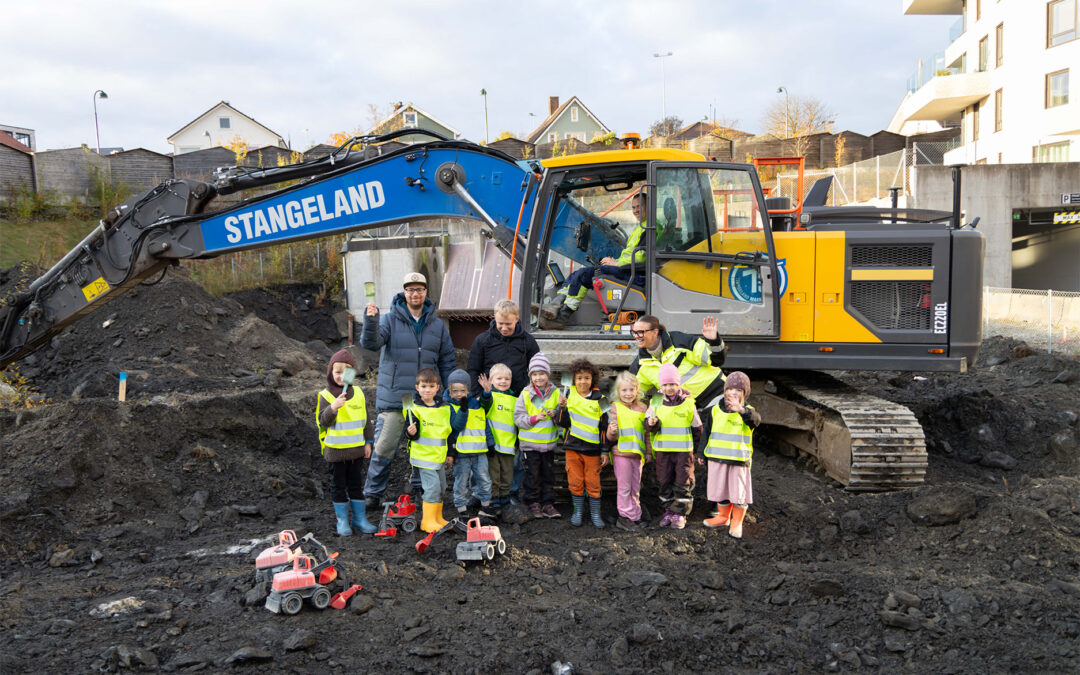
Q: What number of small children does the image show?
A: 9